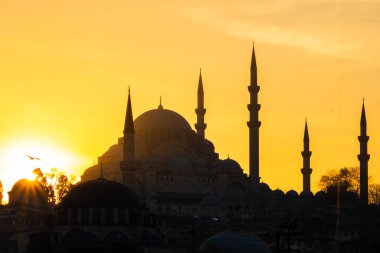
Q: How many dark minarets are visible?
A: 5